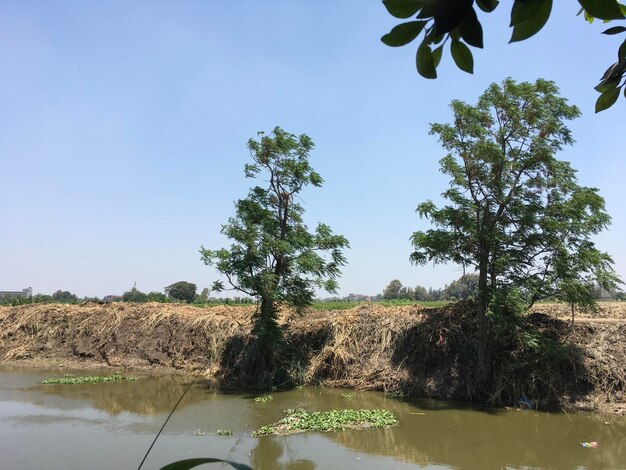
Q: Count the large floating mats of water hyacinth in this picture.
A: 2